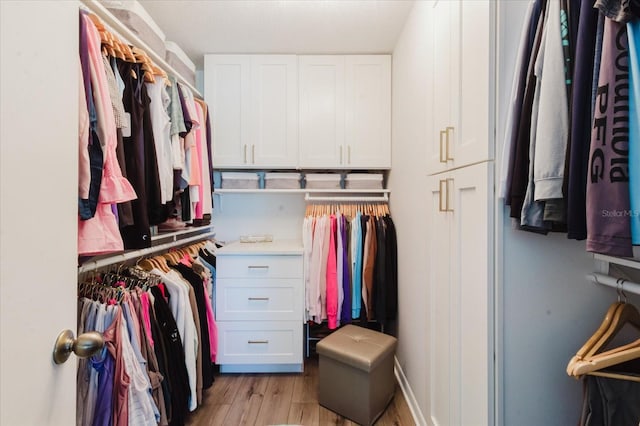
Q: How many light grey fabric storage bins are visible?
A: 6